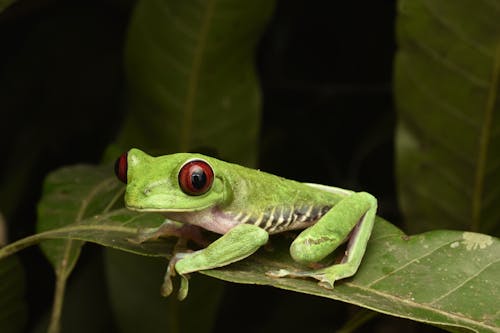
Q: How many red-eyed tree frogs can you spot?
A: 1